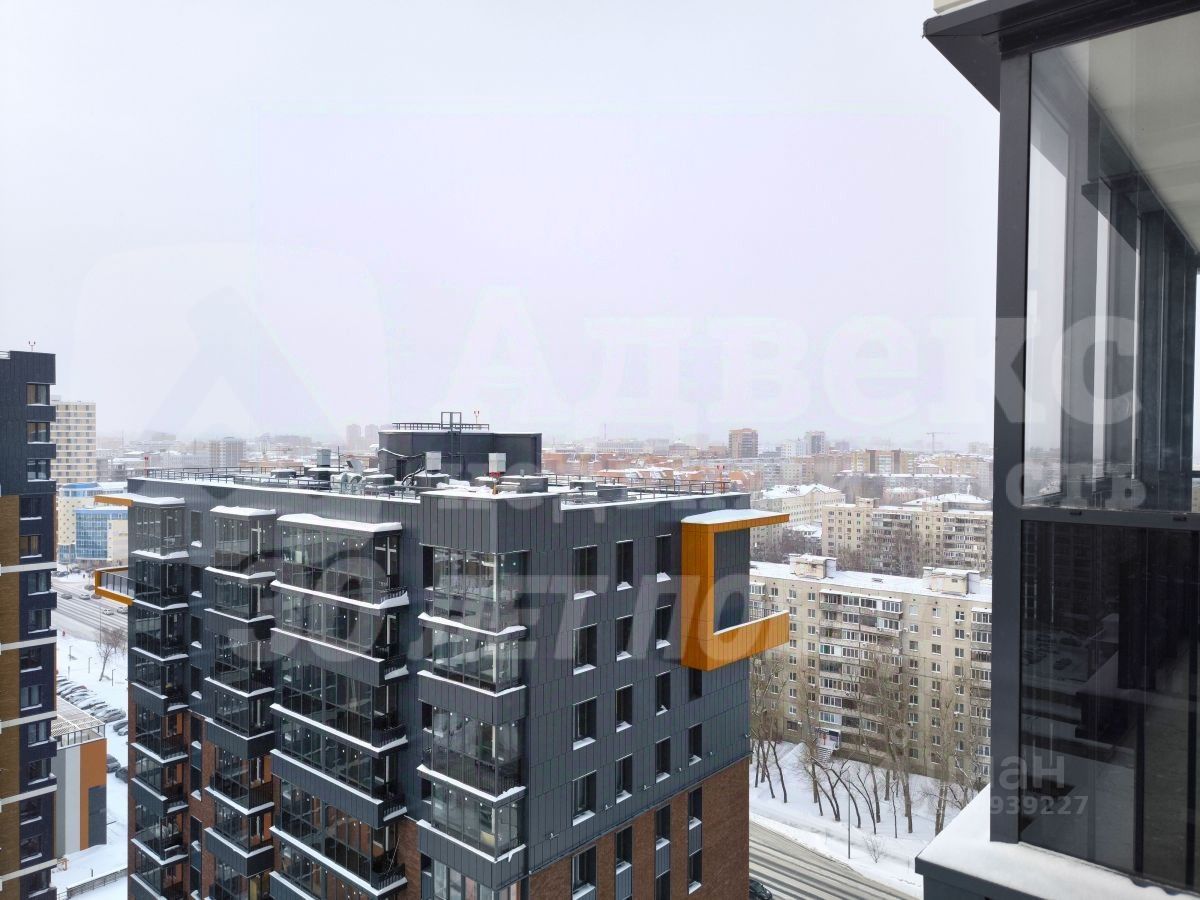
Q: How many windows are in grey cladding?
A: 14